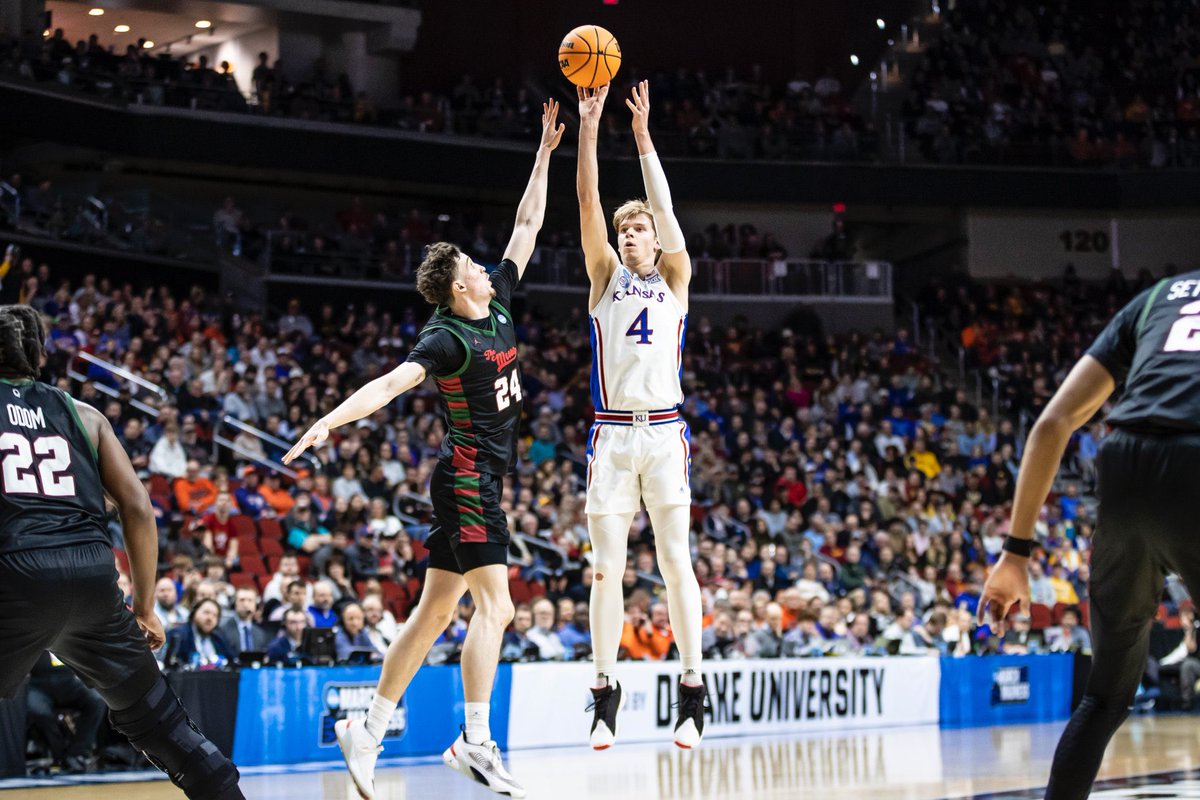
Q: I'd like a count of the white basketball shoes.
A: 2